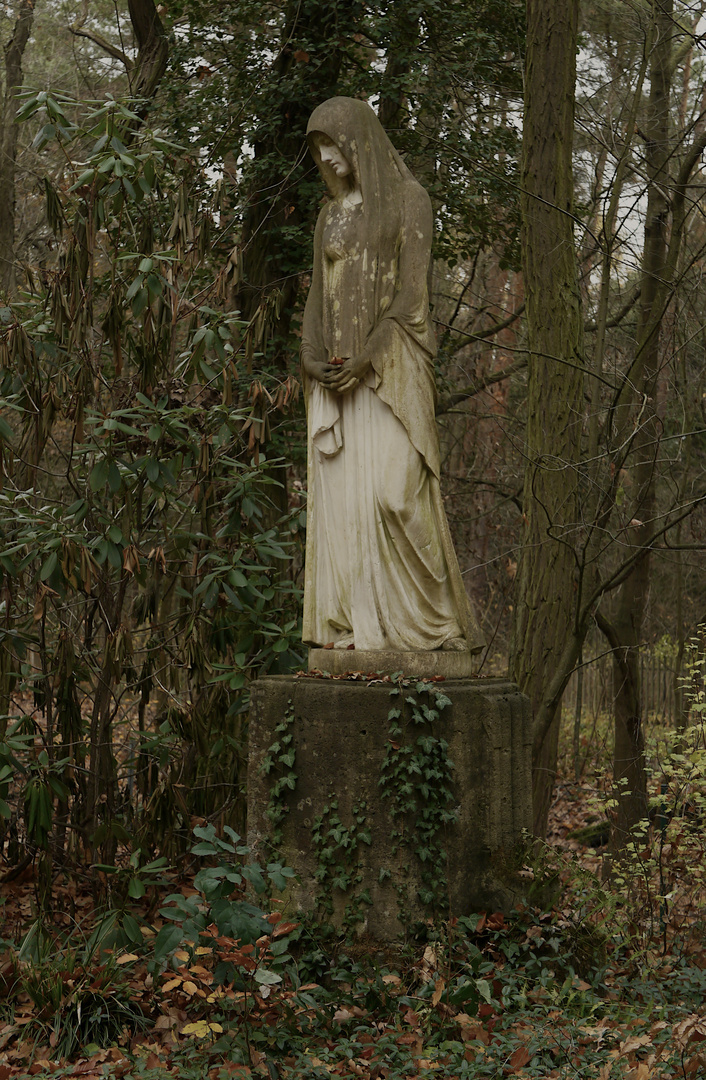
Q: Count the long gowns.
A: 1